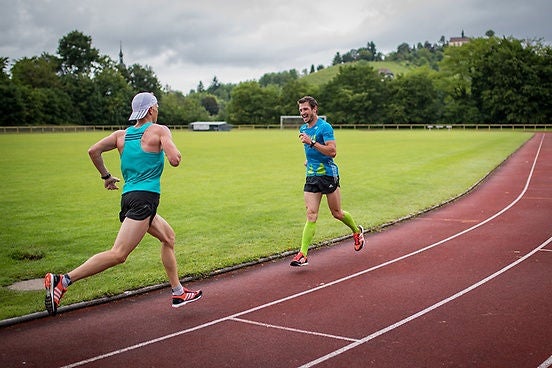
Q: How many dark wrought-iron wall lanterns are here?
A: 0